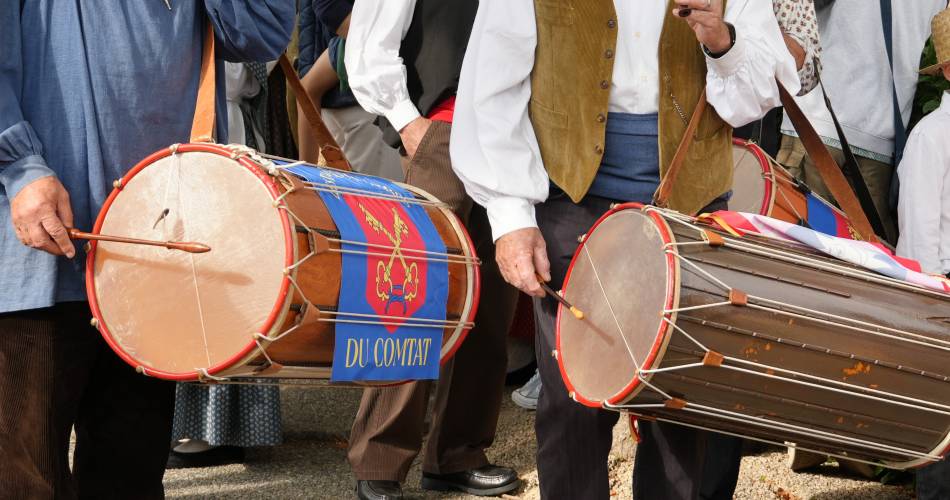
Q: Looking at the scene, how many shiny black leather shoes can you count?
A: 2